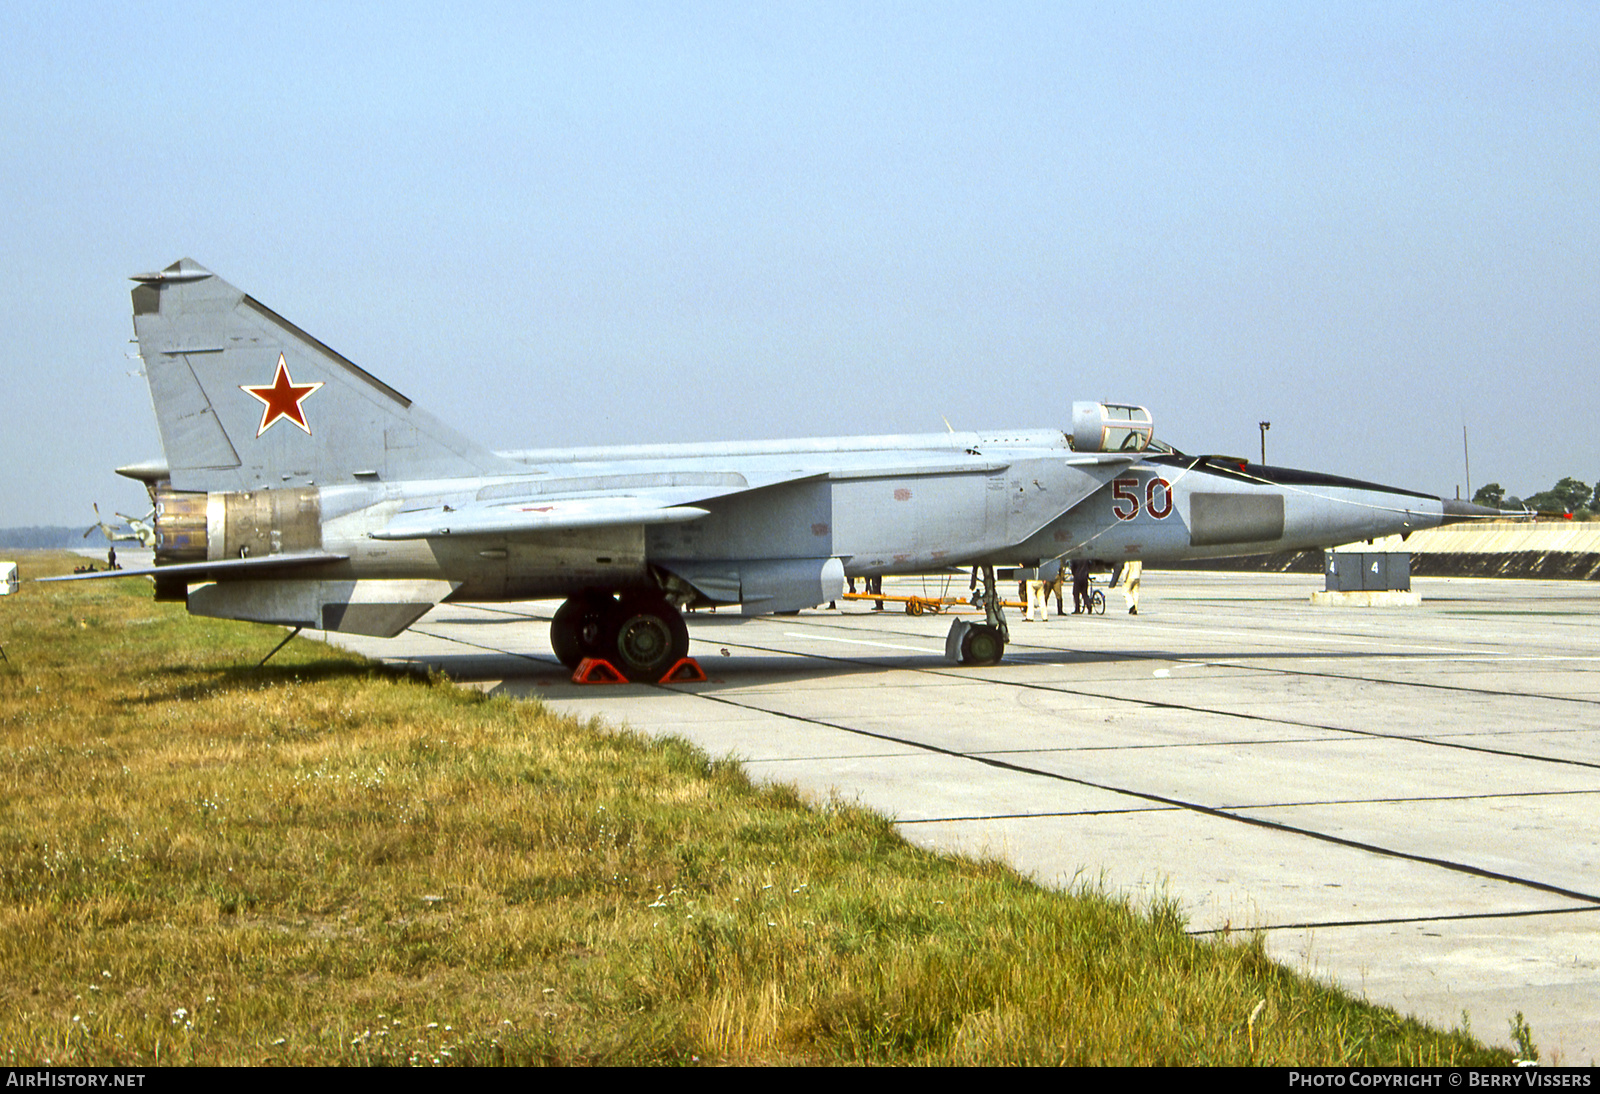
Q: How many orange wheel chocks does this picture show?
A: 2